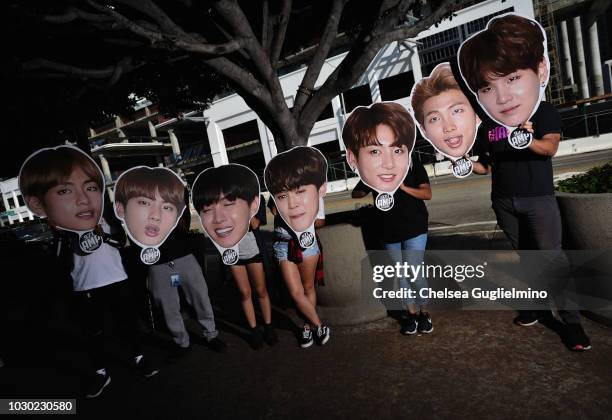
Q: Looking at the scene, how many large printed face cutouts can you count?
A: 7